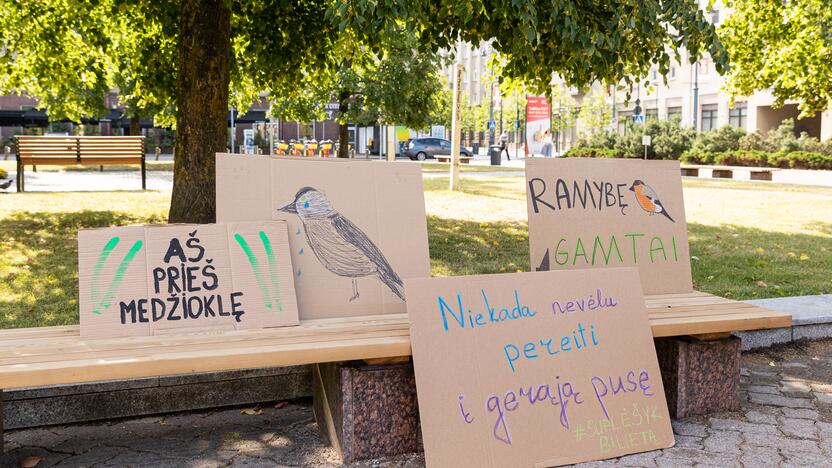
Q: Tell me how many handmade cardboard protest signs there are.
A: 4